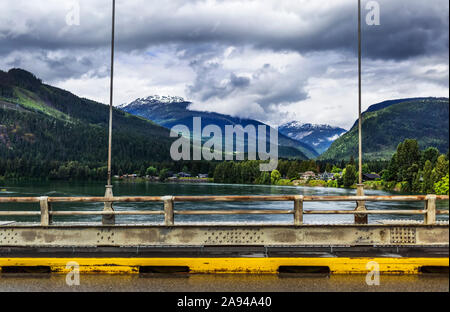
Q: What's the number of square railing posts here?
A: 4